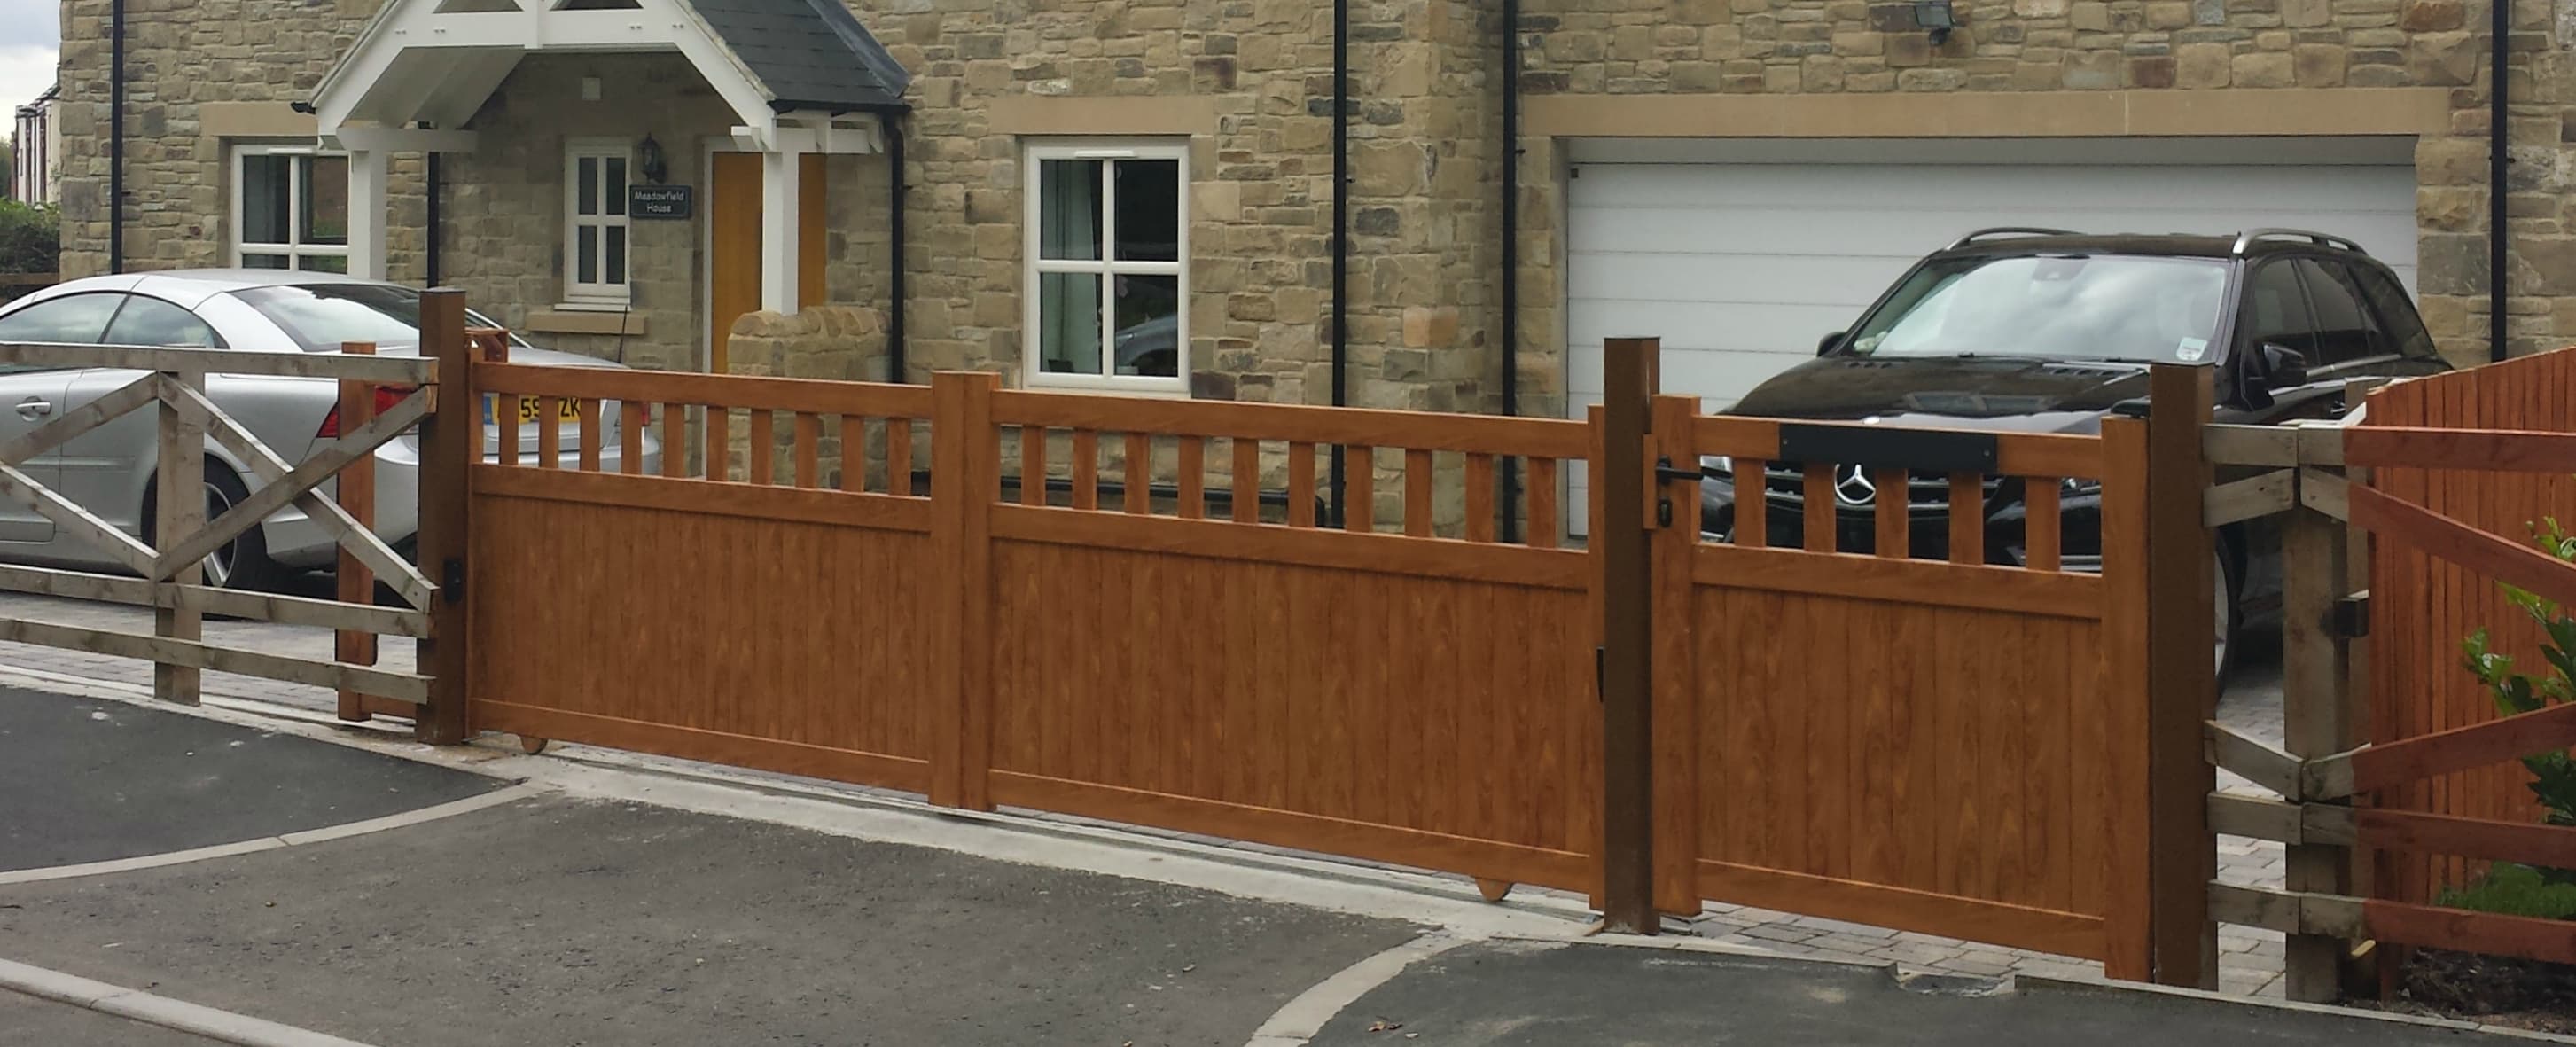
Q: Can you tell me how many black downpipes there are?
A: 6